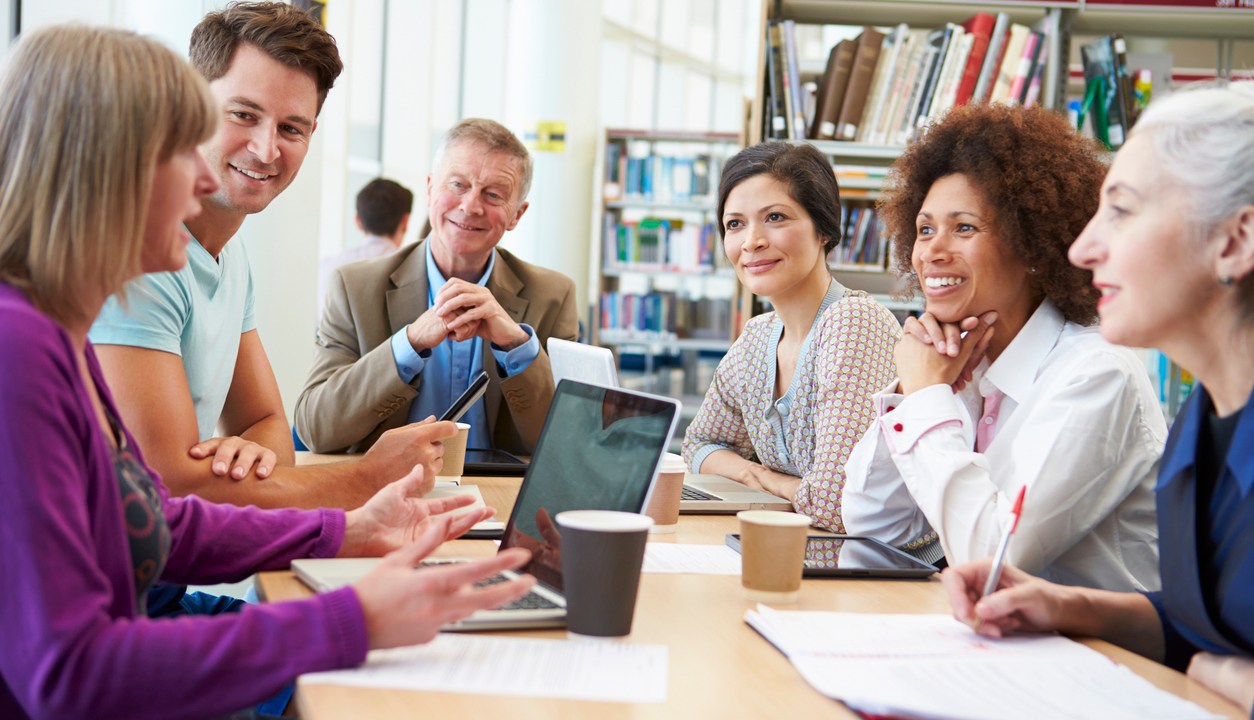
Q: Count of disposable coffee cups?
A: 4